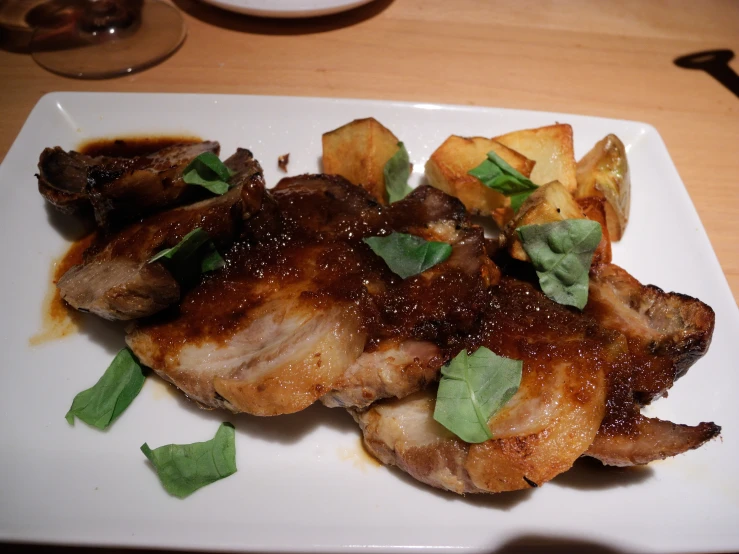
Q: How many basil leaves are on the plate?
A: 9